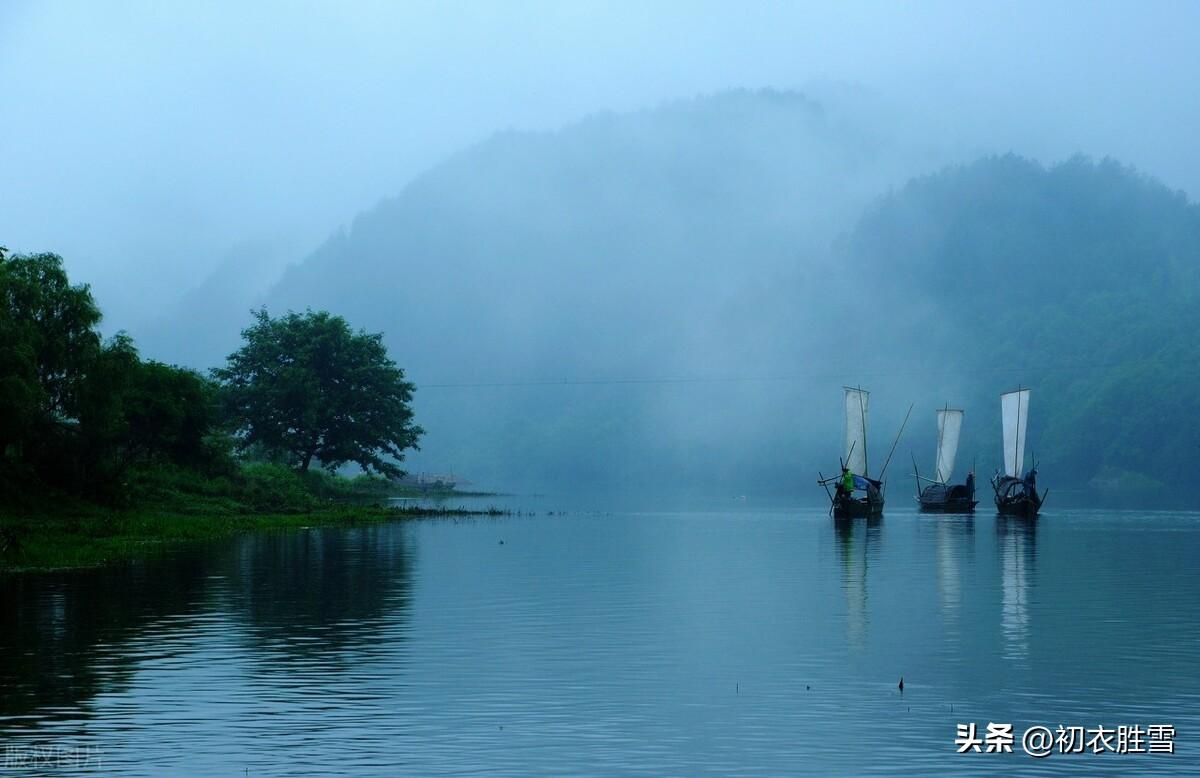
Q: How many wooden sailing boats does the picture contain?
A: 3